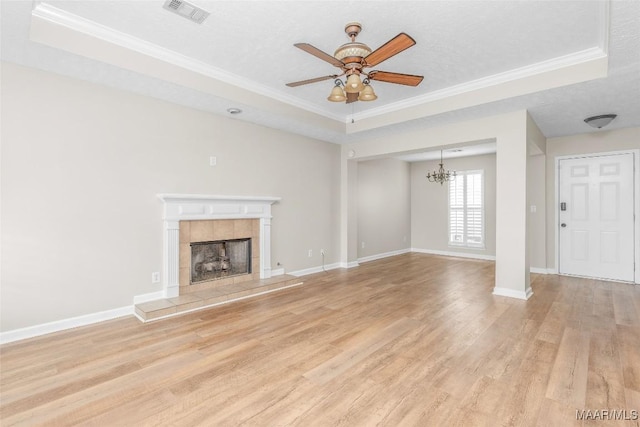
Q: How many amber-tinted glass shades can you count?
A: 3